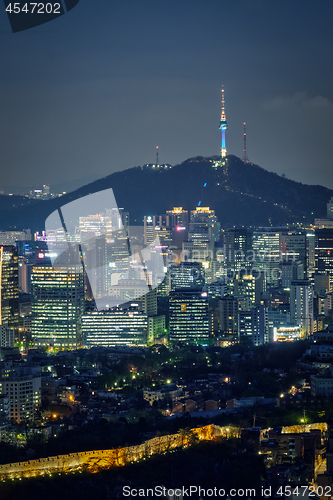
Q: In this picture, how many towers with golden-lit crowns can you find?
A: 2